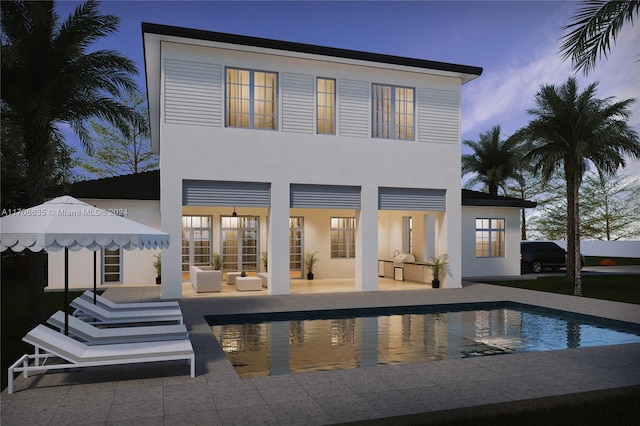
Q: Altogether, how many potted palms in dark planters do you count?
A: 3